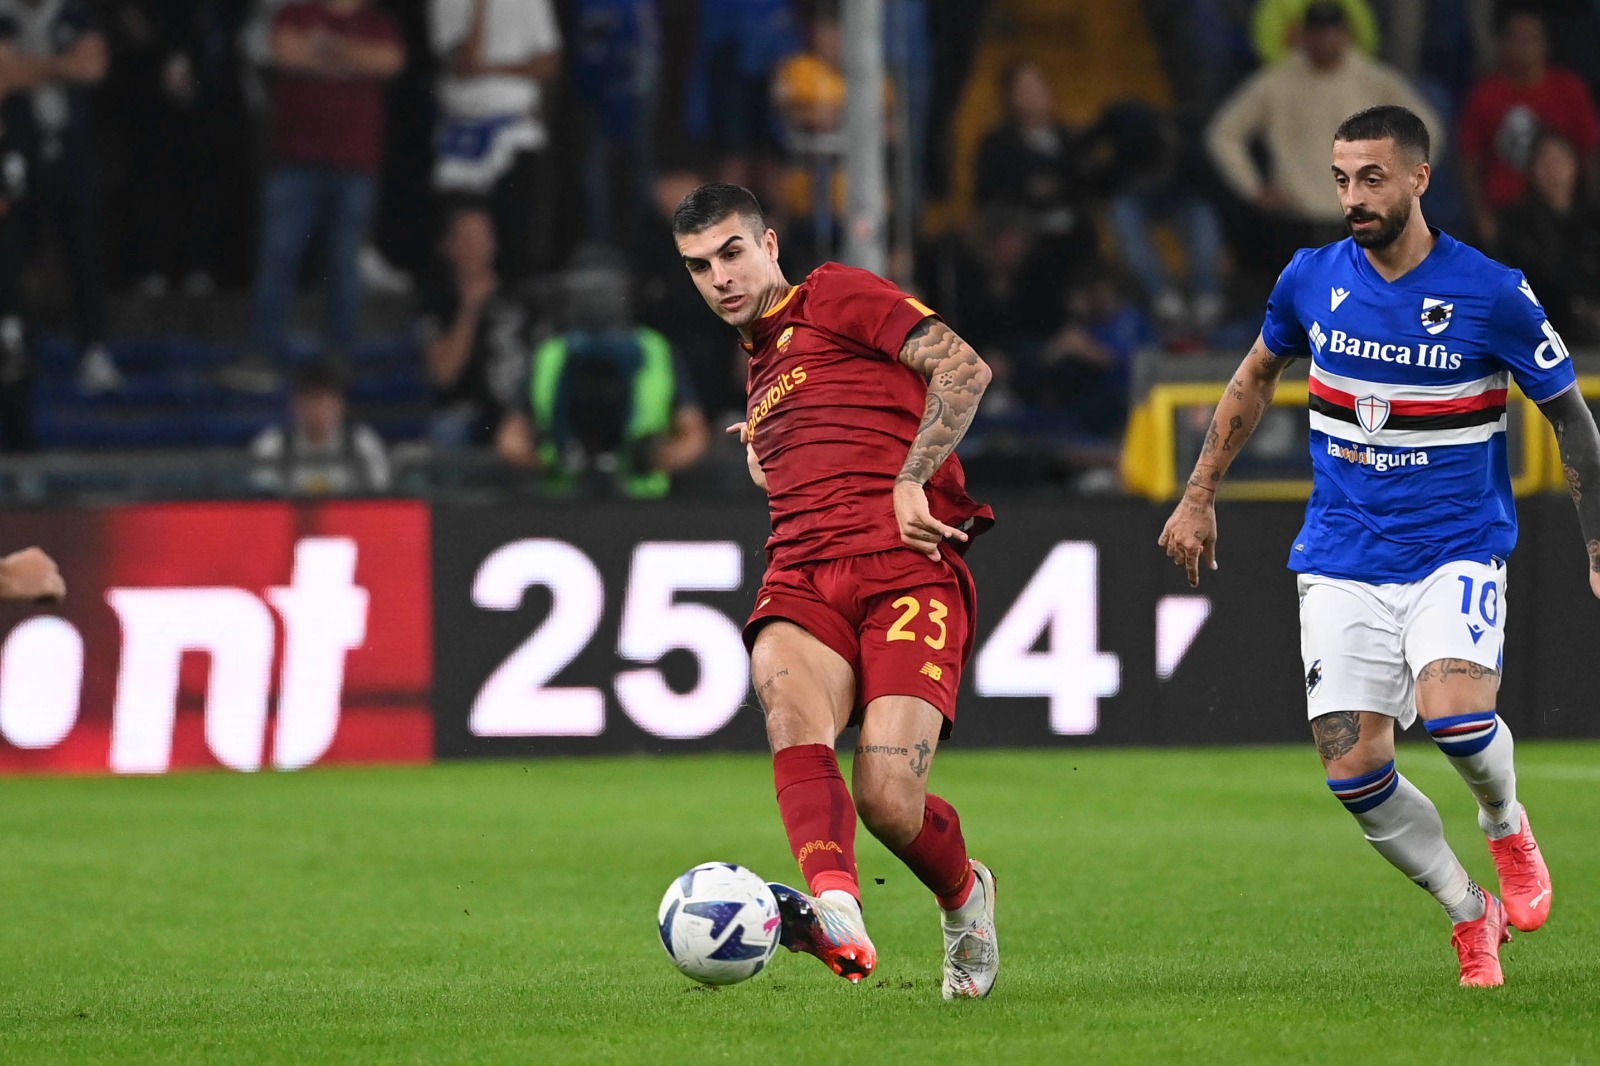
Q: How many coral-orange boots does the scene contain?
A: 2